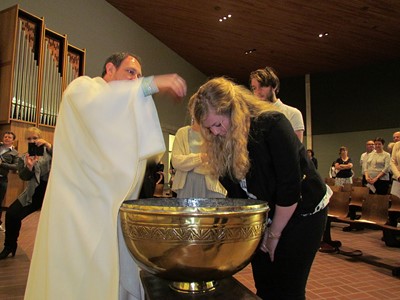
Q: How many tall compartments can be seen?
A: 3